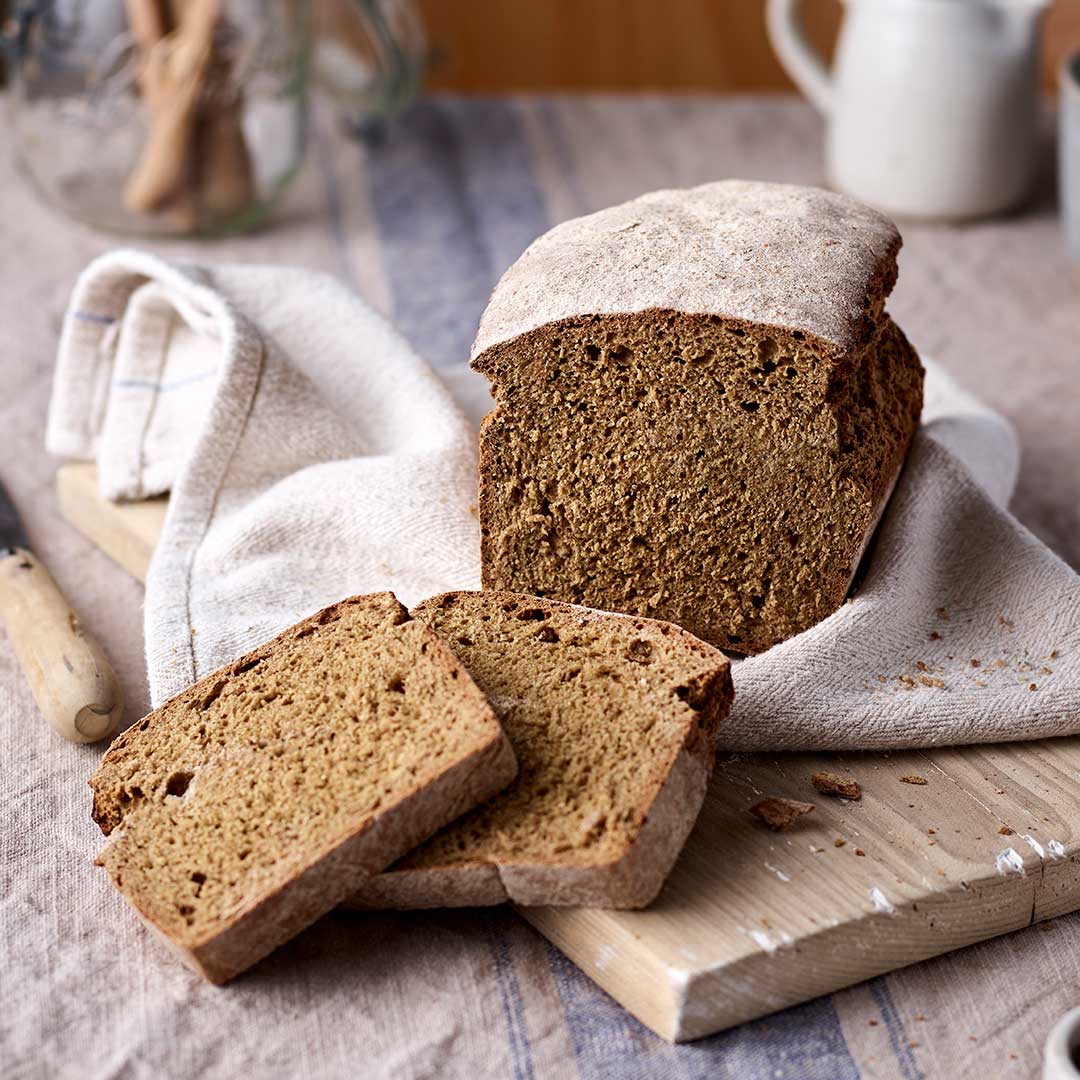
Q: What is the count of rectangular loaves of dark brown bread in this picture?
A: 1